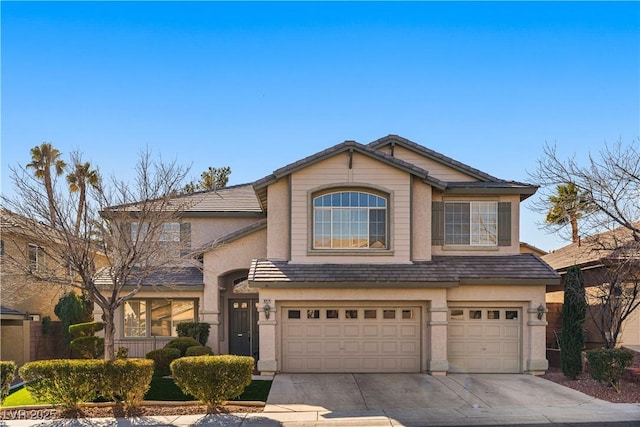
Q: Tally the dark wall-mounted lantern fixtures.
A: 2